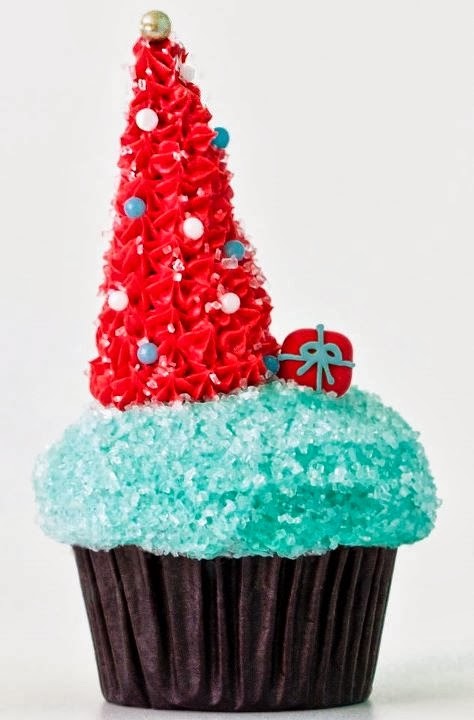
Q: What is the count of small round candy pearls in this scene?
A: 11